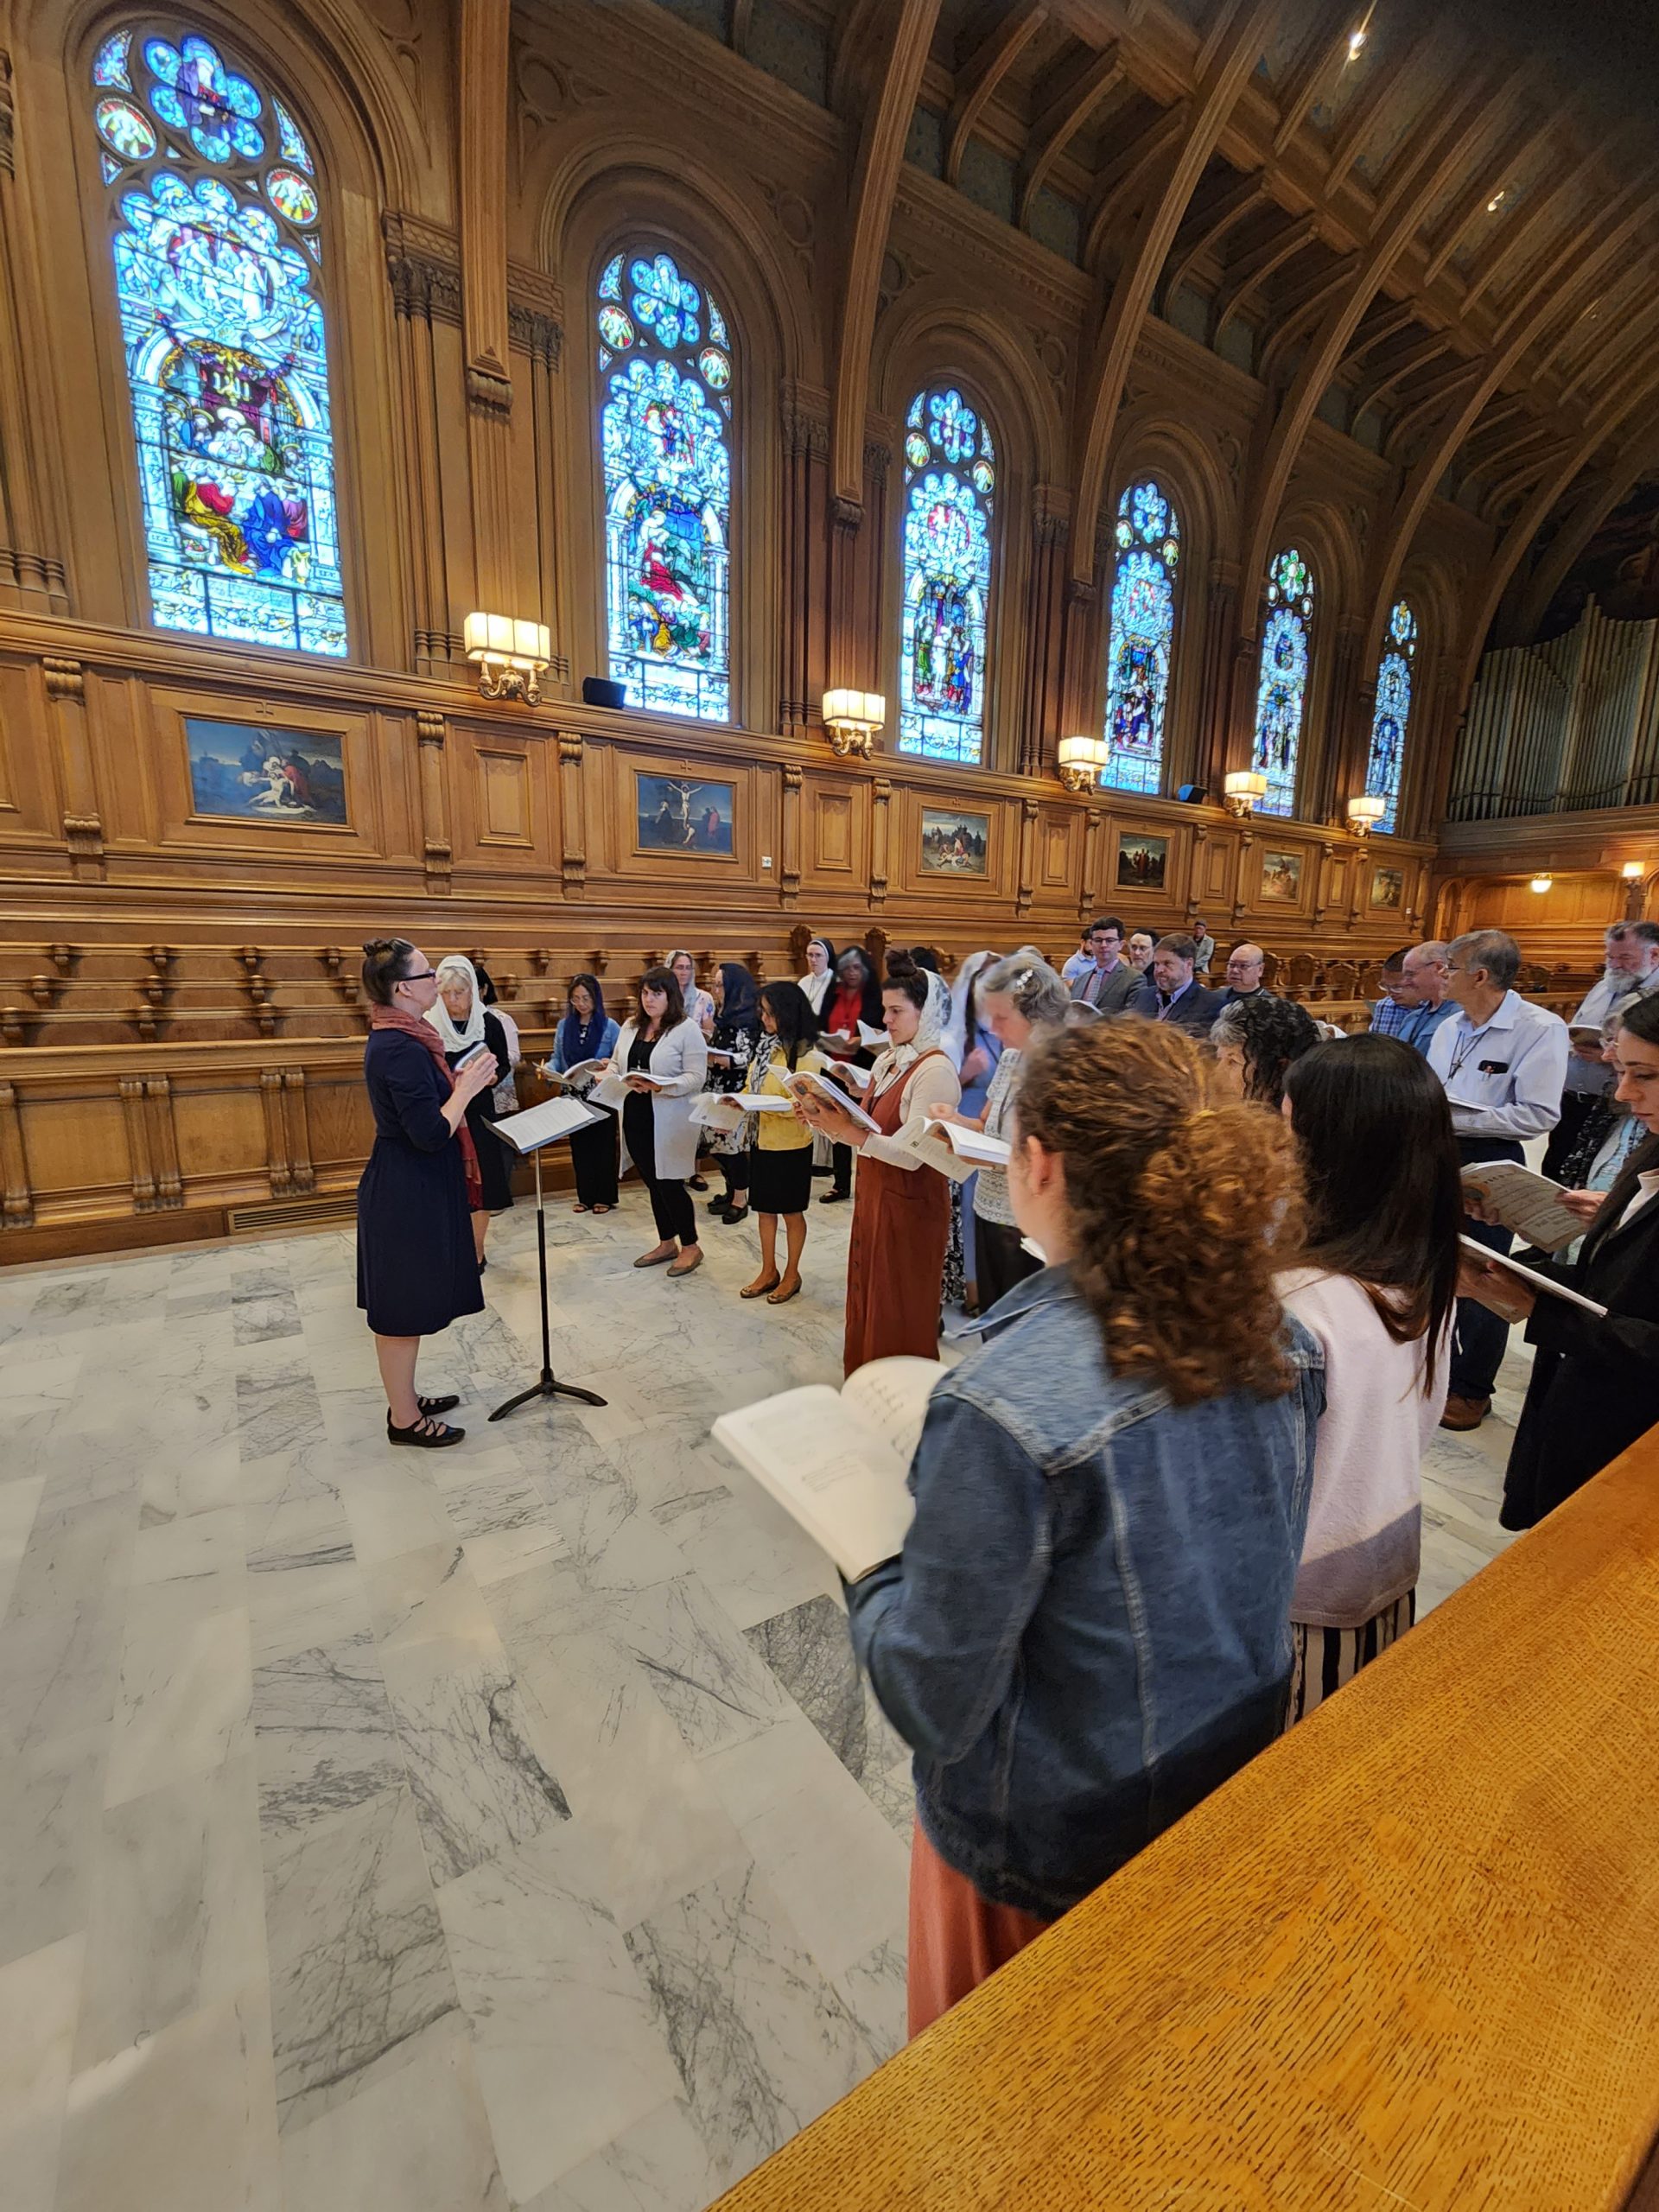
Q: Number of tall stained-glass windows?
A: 6